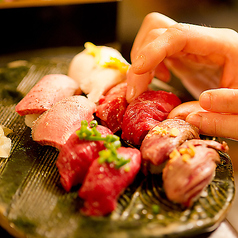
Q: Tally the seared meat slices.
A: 2